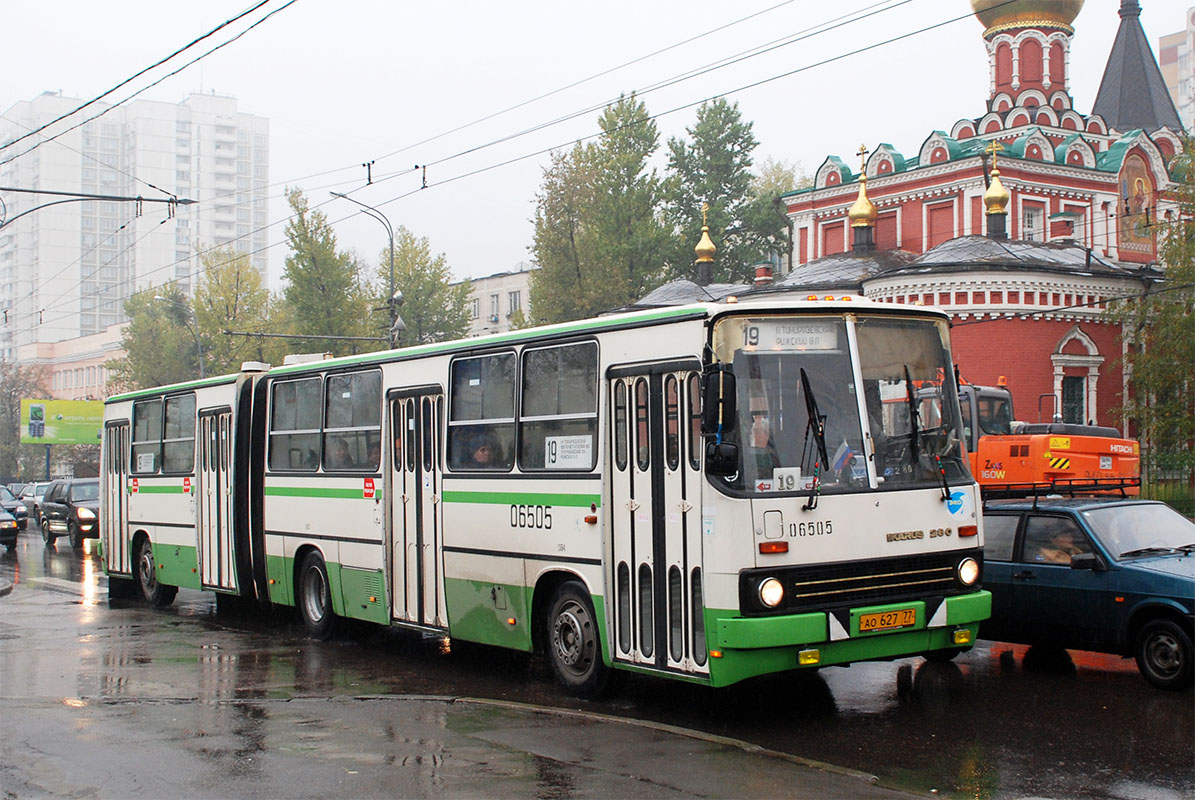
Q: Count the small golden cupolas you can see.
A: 3